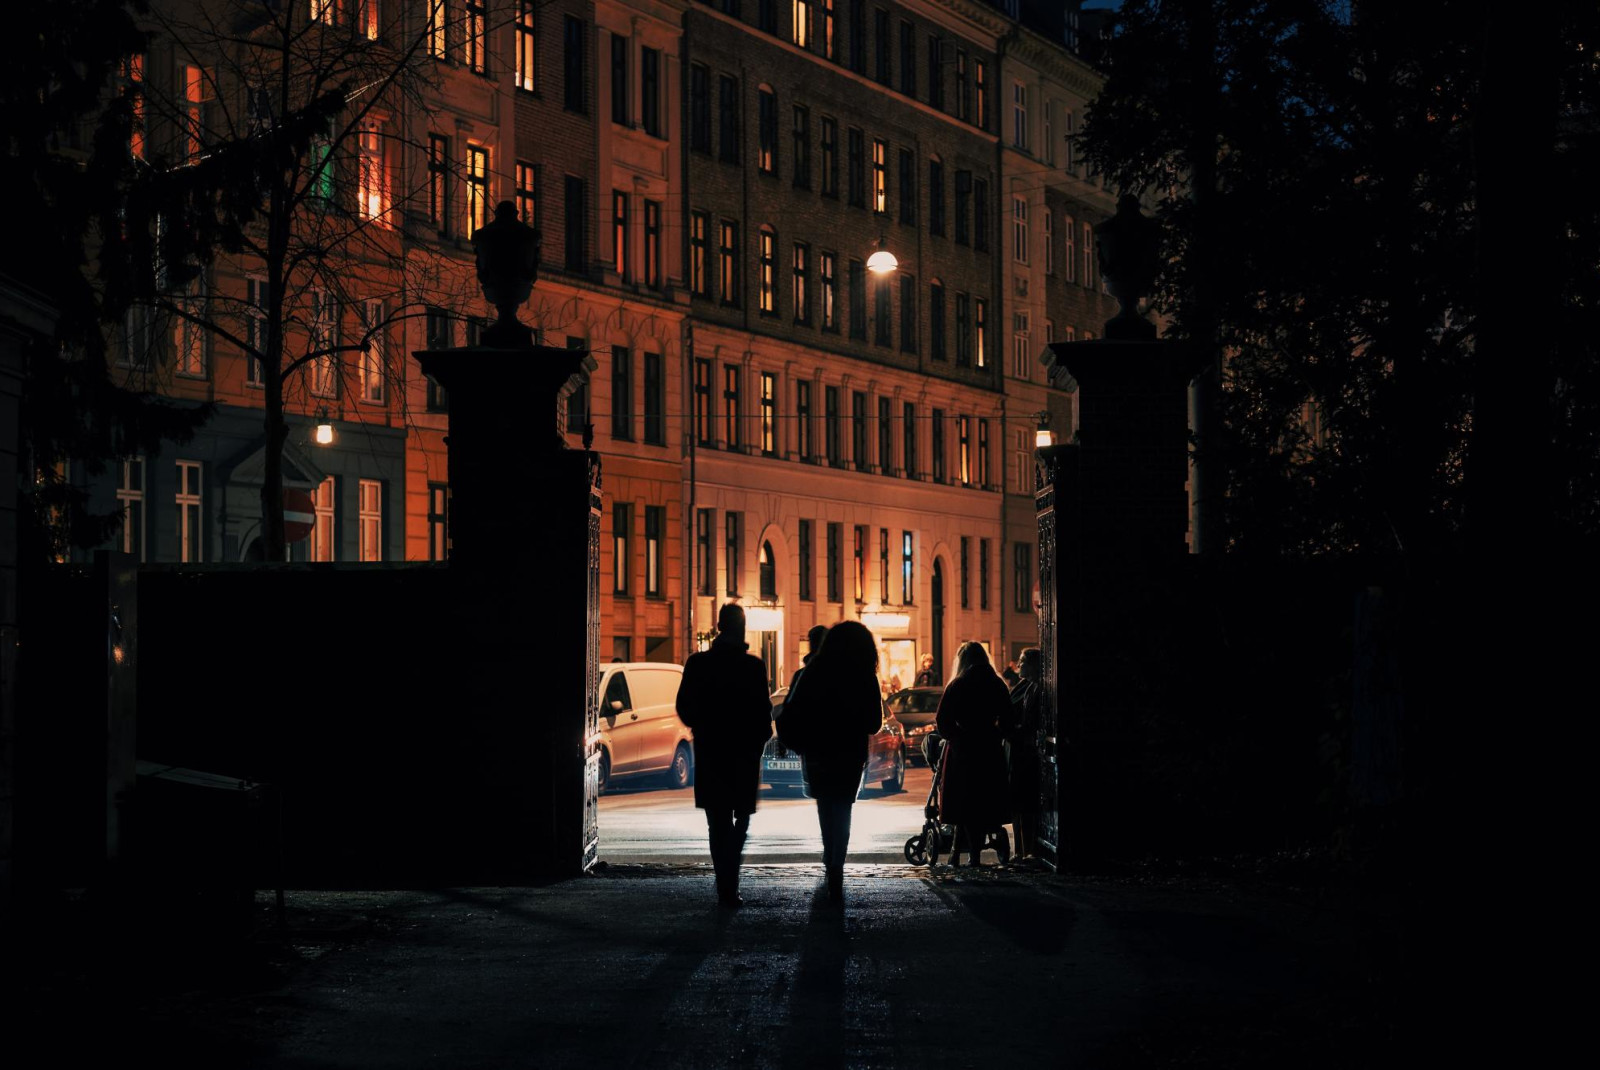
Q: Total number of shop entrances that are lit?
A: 2